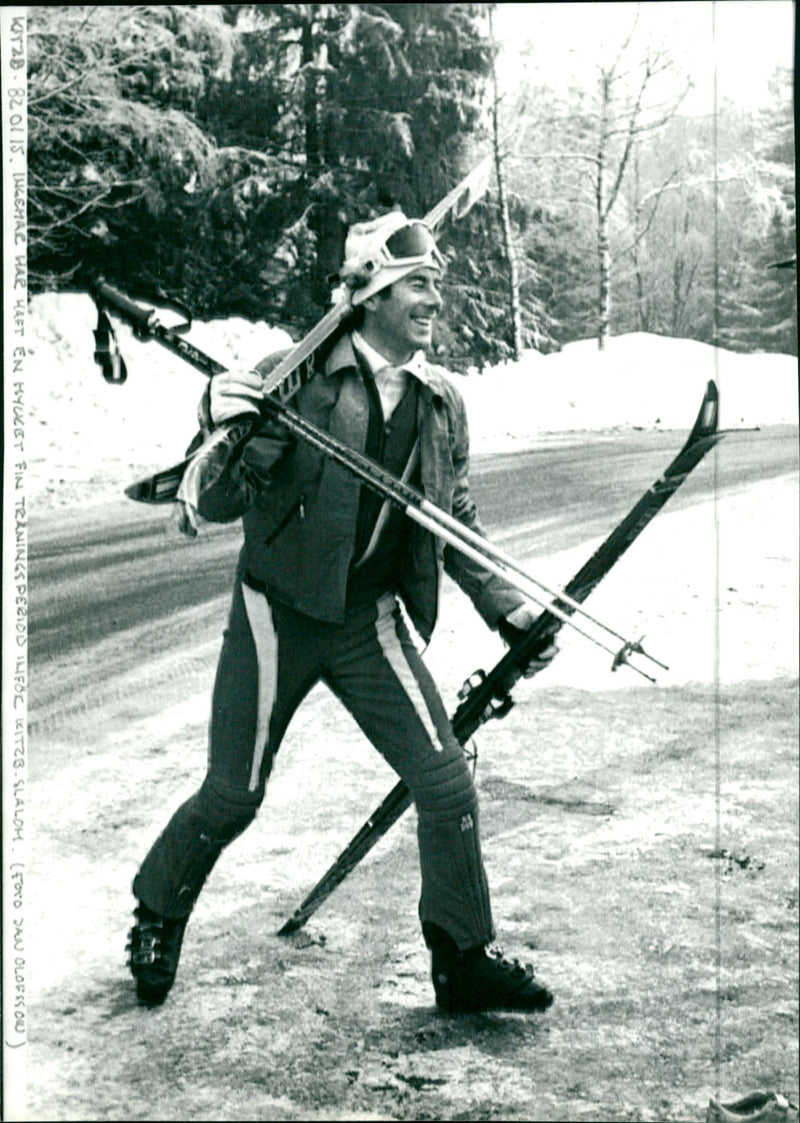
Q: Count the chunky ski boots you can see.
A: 2